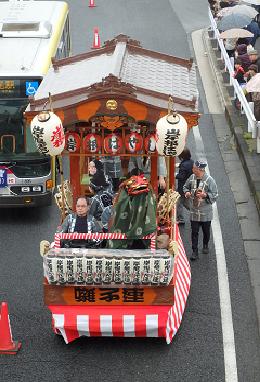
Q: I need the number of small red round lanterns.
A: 5